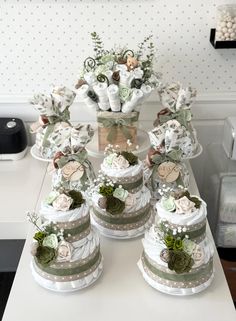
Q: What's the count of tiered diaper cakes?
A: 3